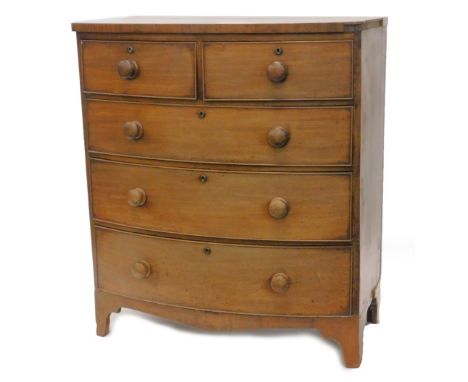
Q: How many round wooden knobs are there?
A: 8